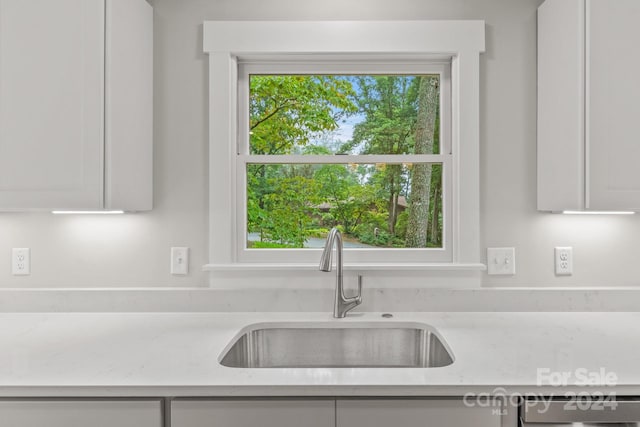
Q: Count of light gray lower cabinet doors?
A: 3